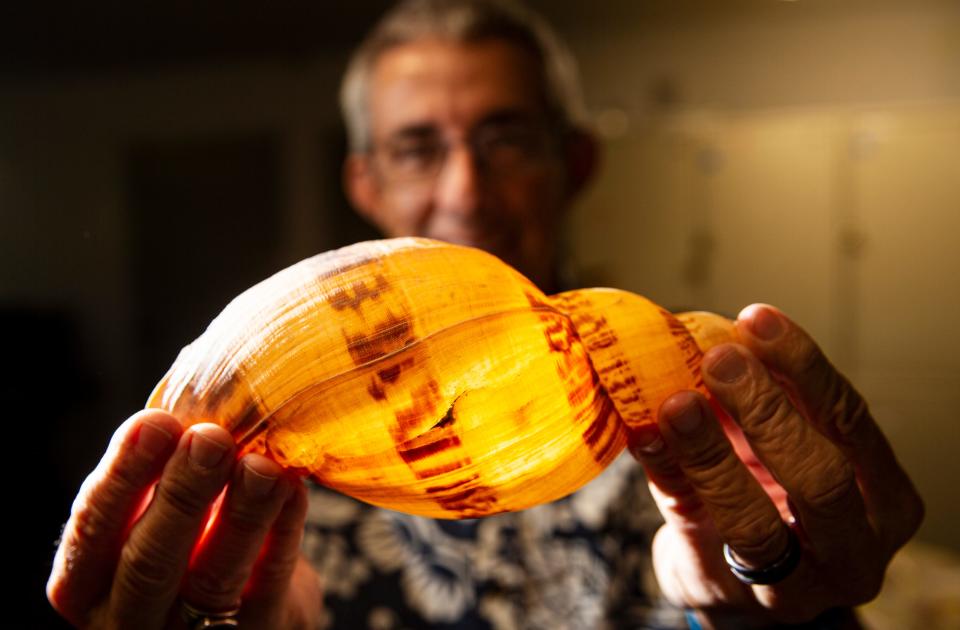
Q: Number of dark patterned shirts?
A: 1